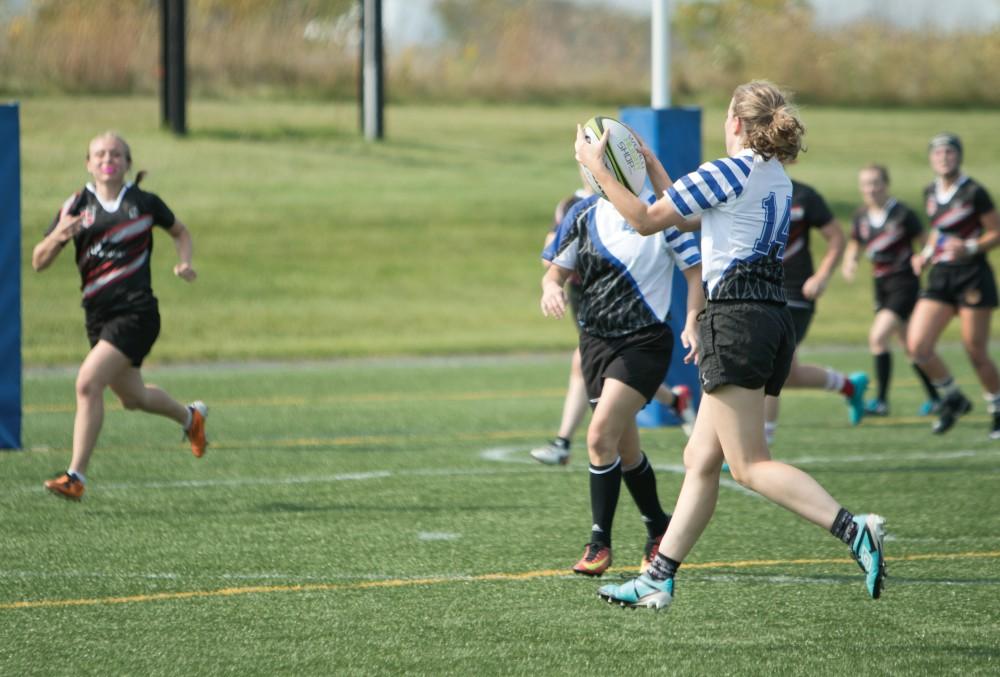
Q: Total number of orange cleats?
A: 2